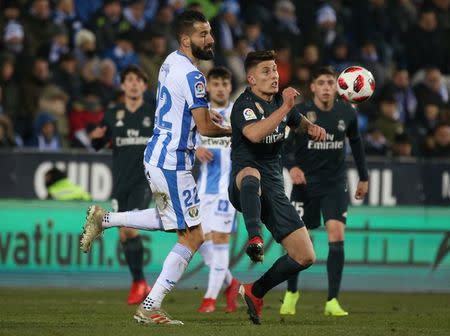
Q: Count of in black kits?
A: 3